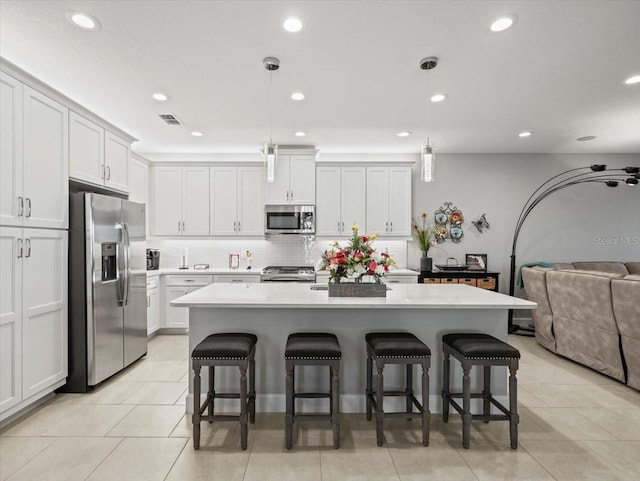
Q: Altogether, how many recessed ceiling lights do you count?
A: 11